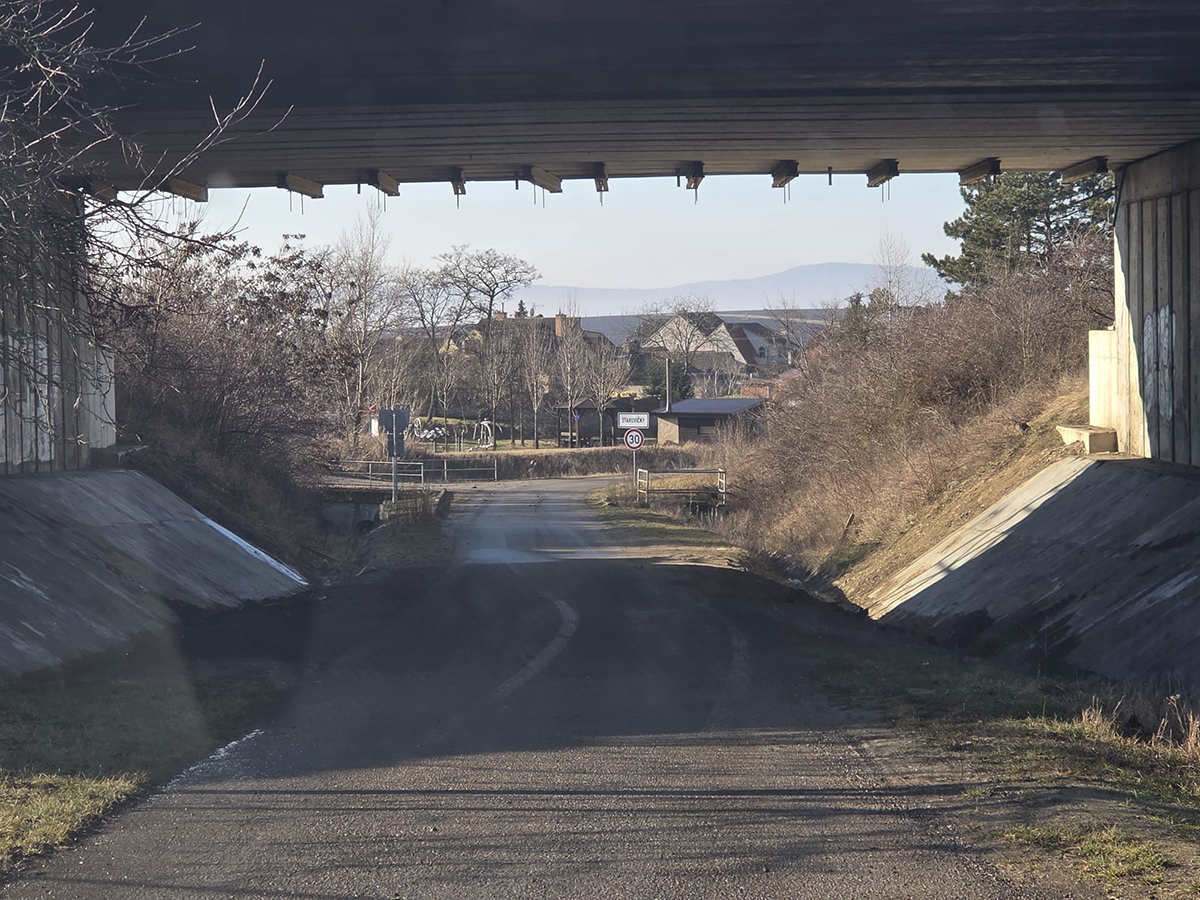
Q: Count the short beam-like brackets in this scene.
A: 12